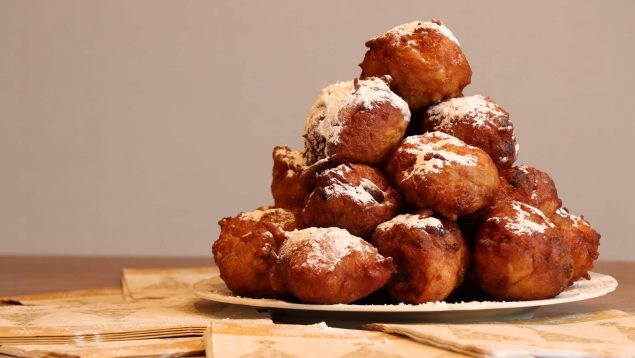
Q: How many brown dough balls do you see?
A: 12